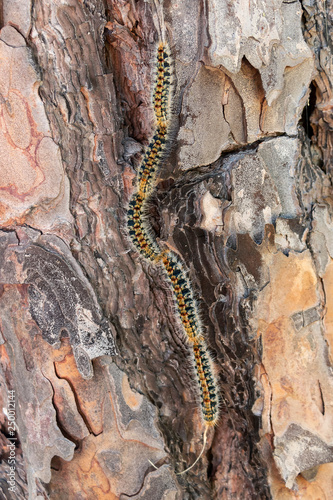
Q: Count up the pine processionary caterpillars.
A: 5